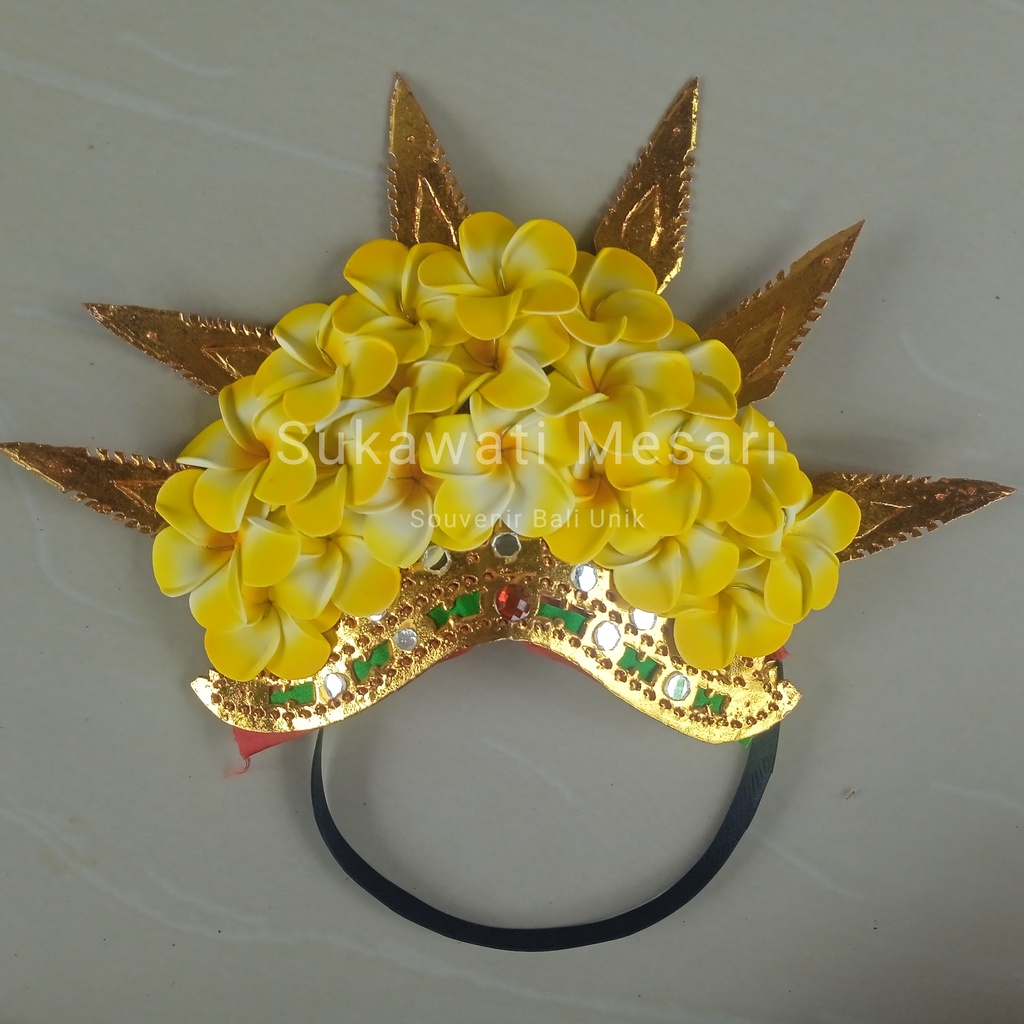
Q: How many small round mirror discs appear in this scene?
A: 9